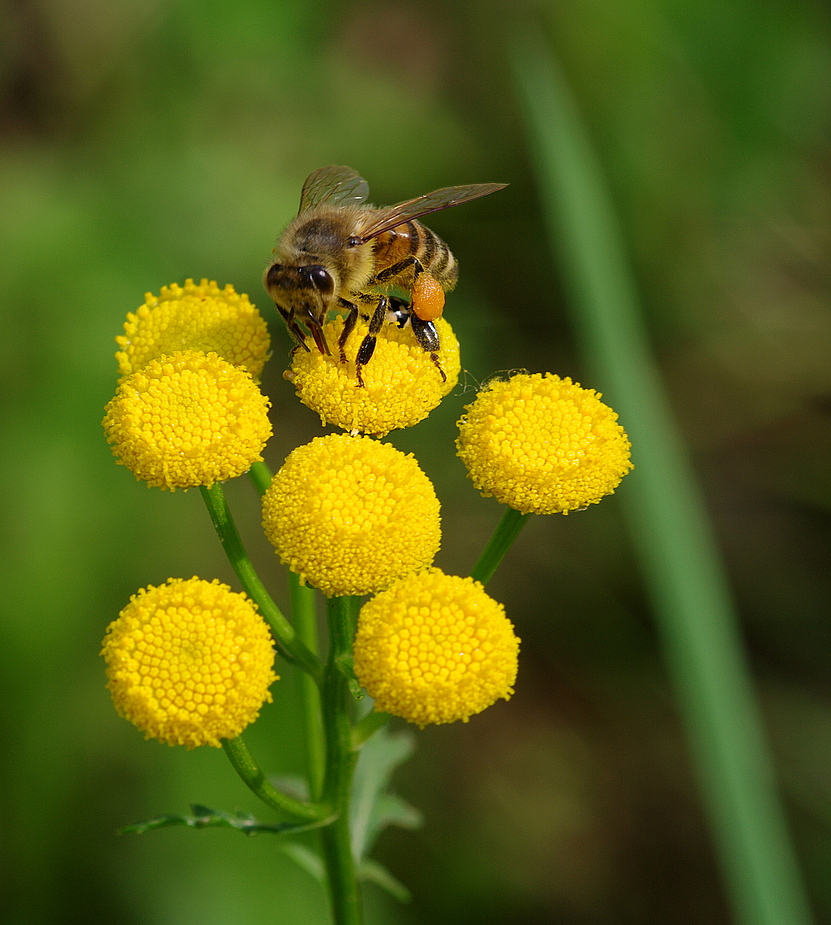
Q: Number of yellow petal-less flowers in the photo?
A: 7